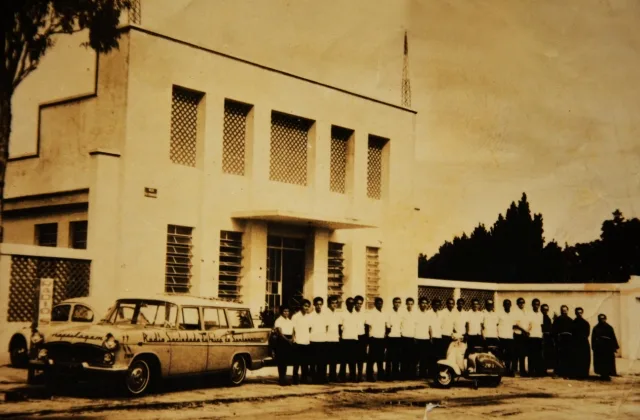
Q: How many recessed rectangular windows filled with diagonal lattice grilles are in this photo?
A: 5